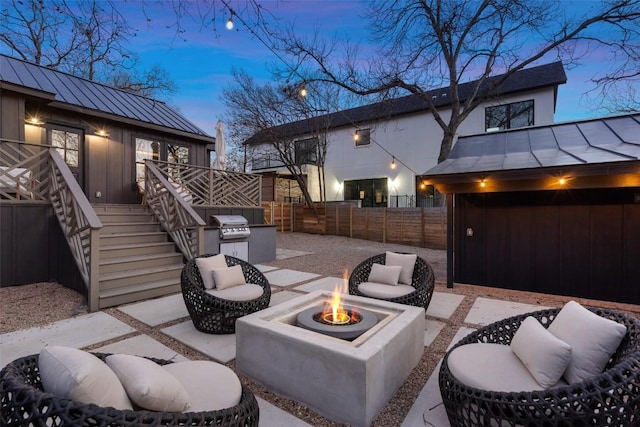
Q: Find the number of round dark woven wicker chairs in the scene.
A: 4